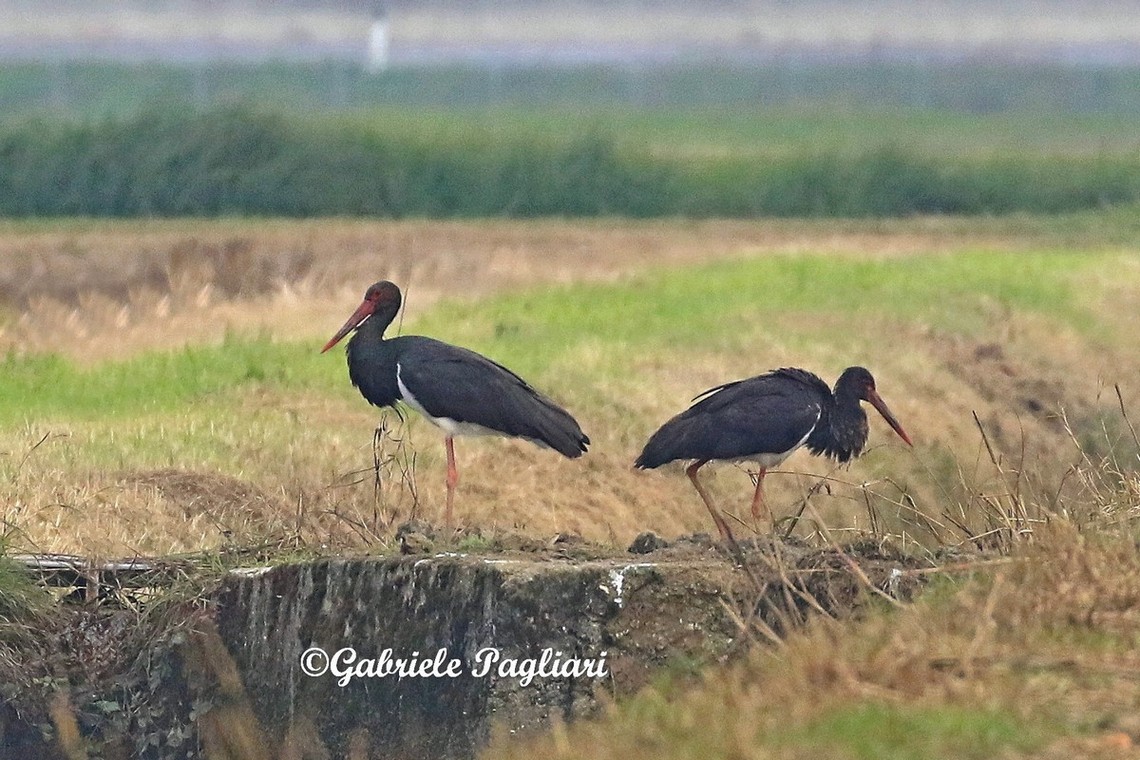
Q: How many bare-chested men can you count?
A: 0